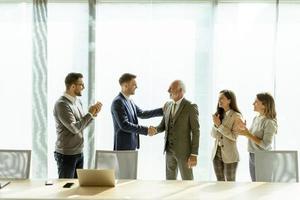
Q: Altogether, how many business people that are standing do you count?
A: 5